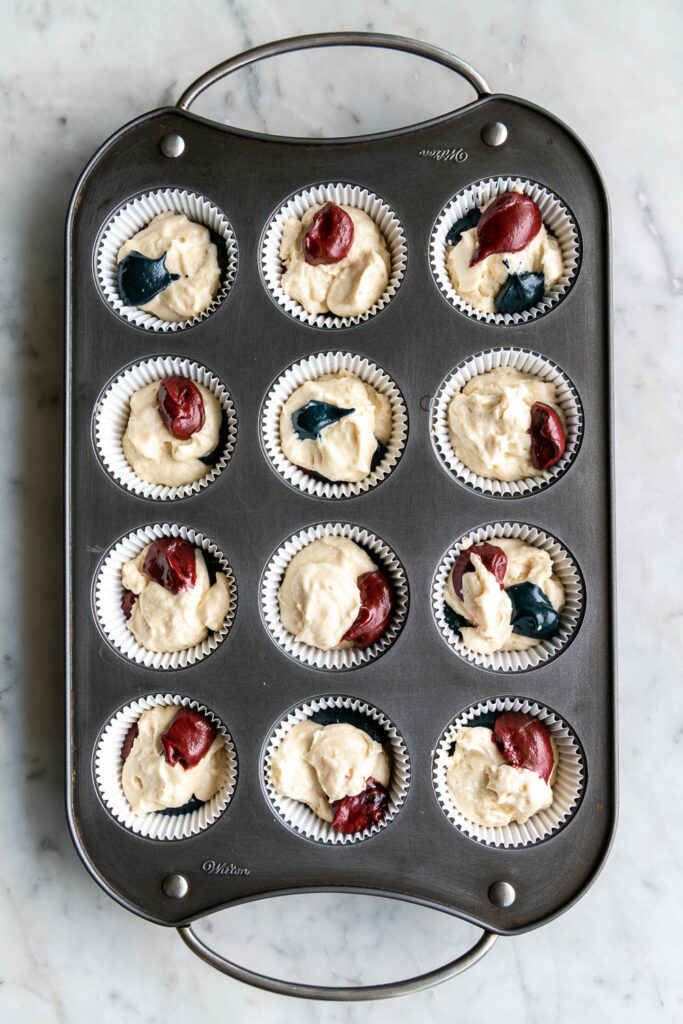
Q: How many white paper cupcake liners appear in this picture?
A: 12